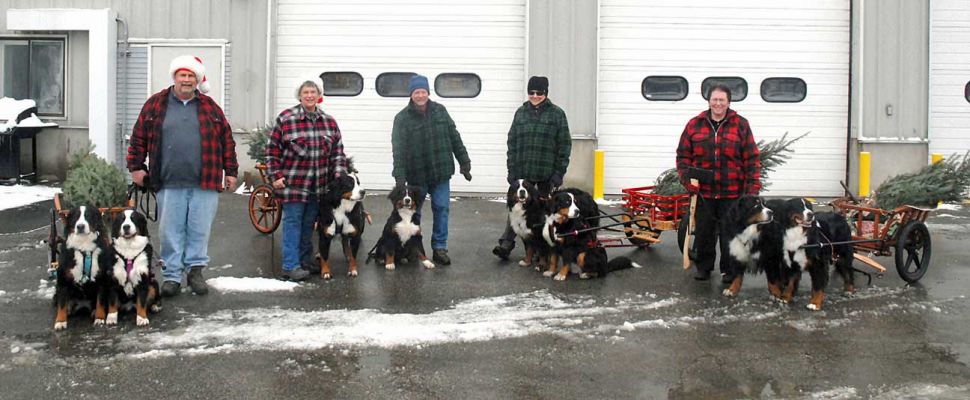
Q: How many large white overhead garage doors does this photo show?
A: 3